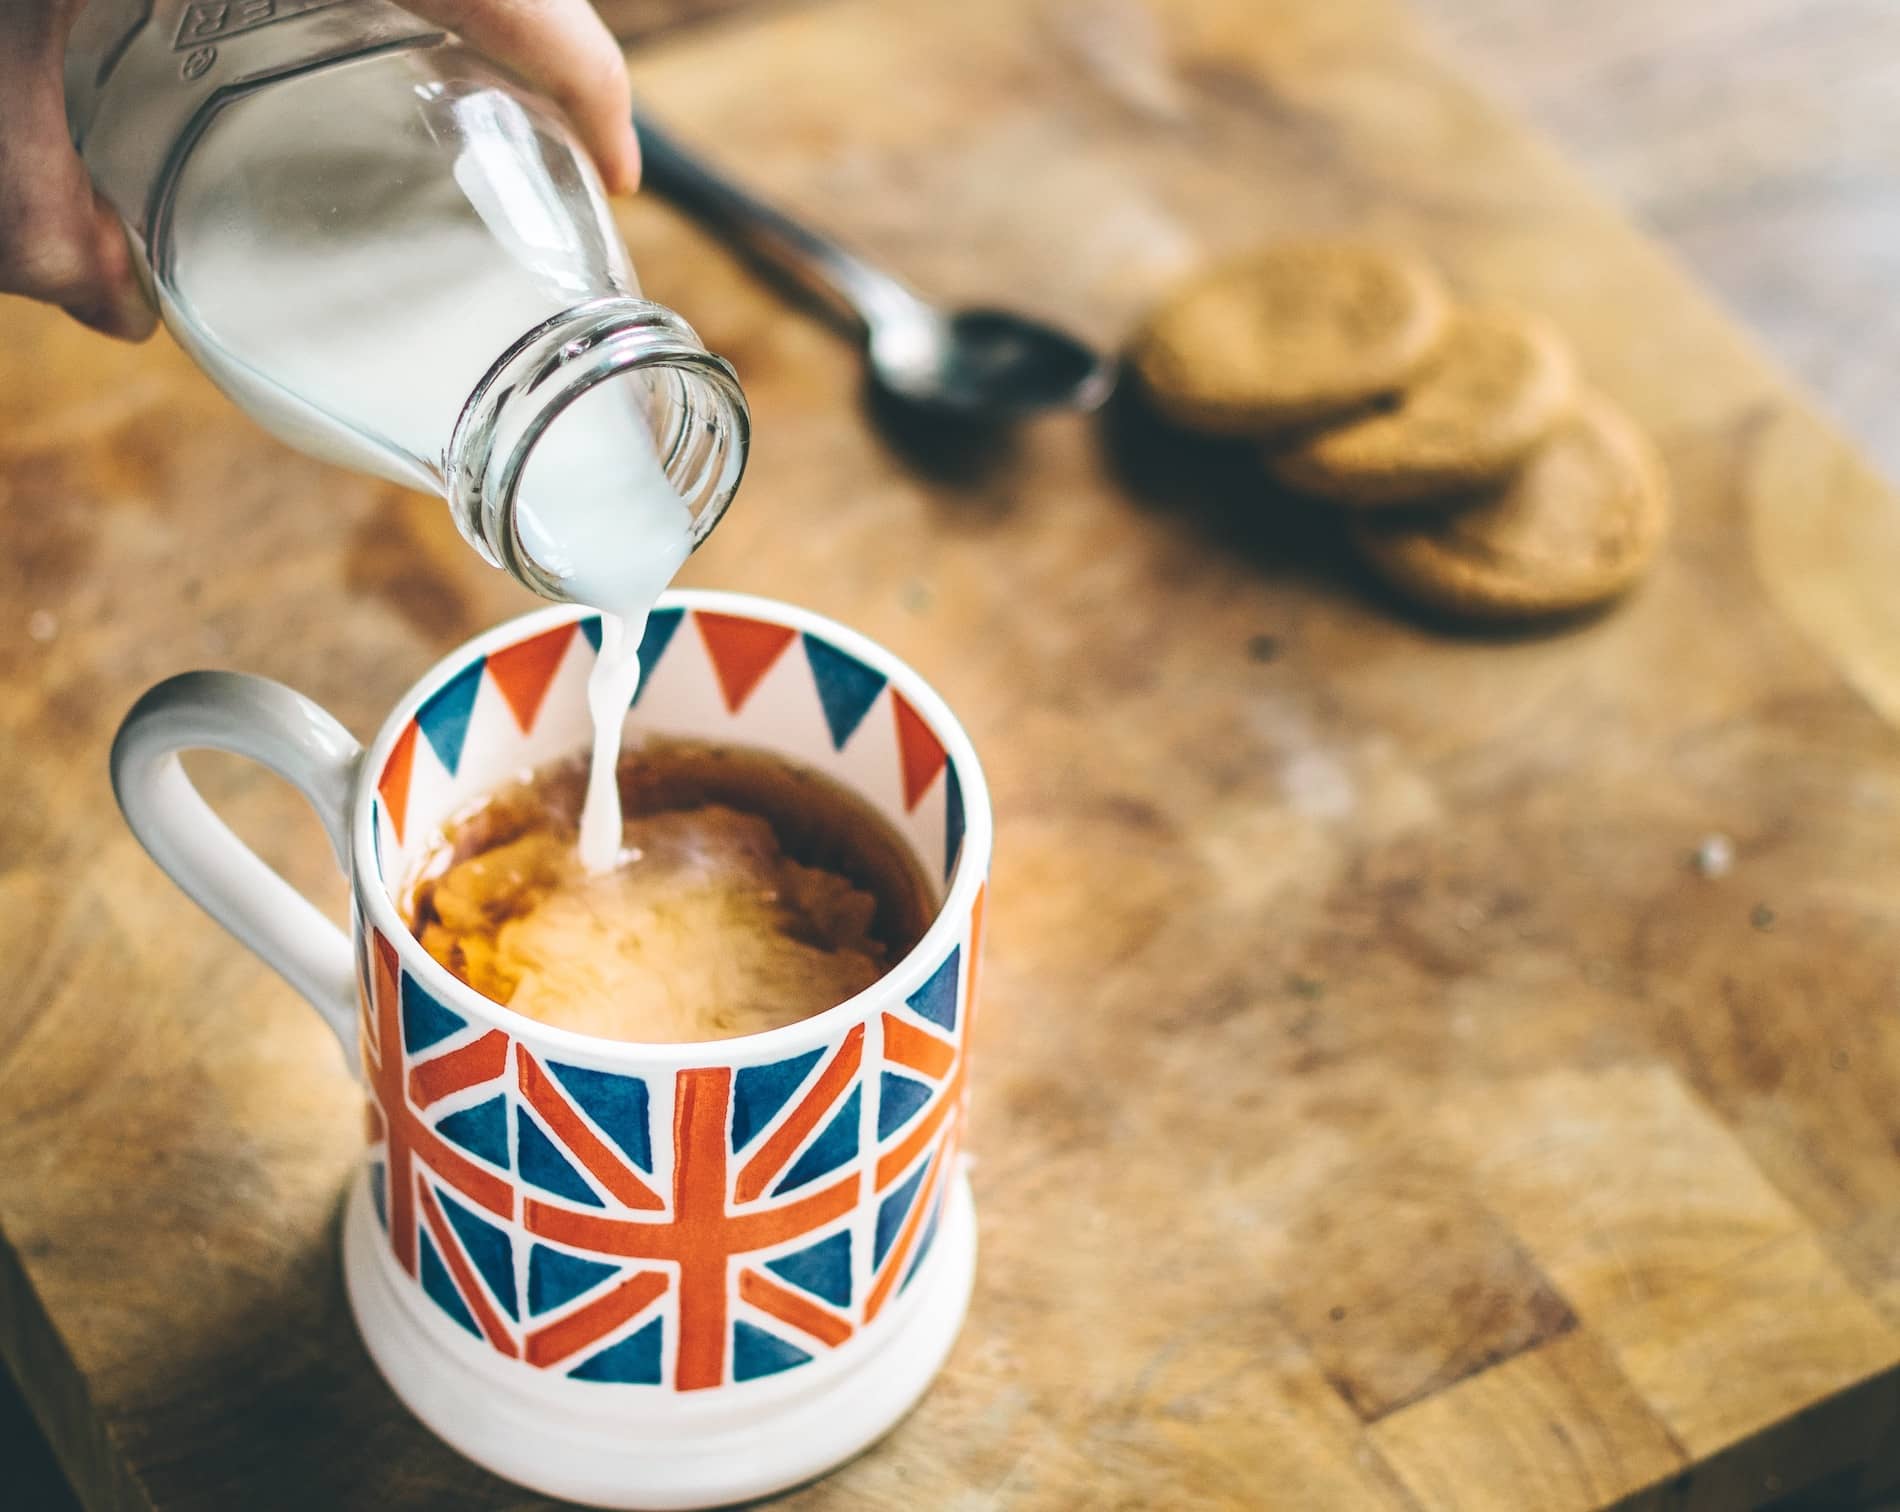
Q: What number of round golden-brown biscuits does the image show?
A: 3